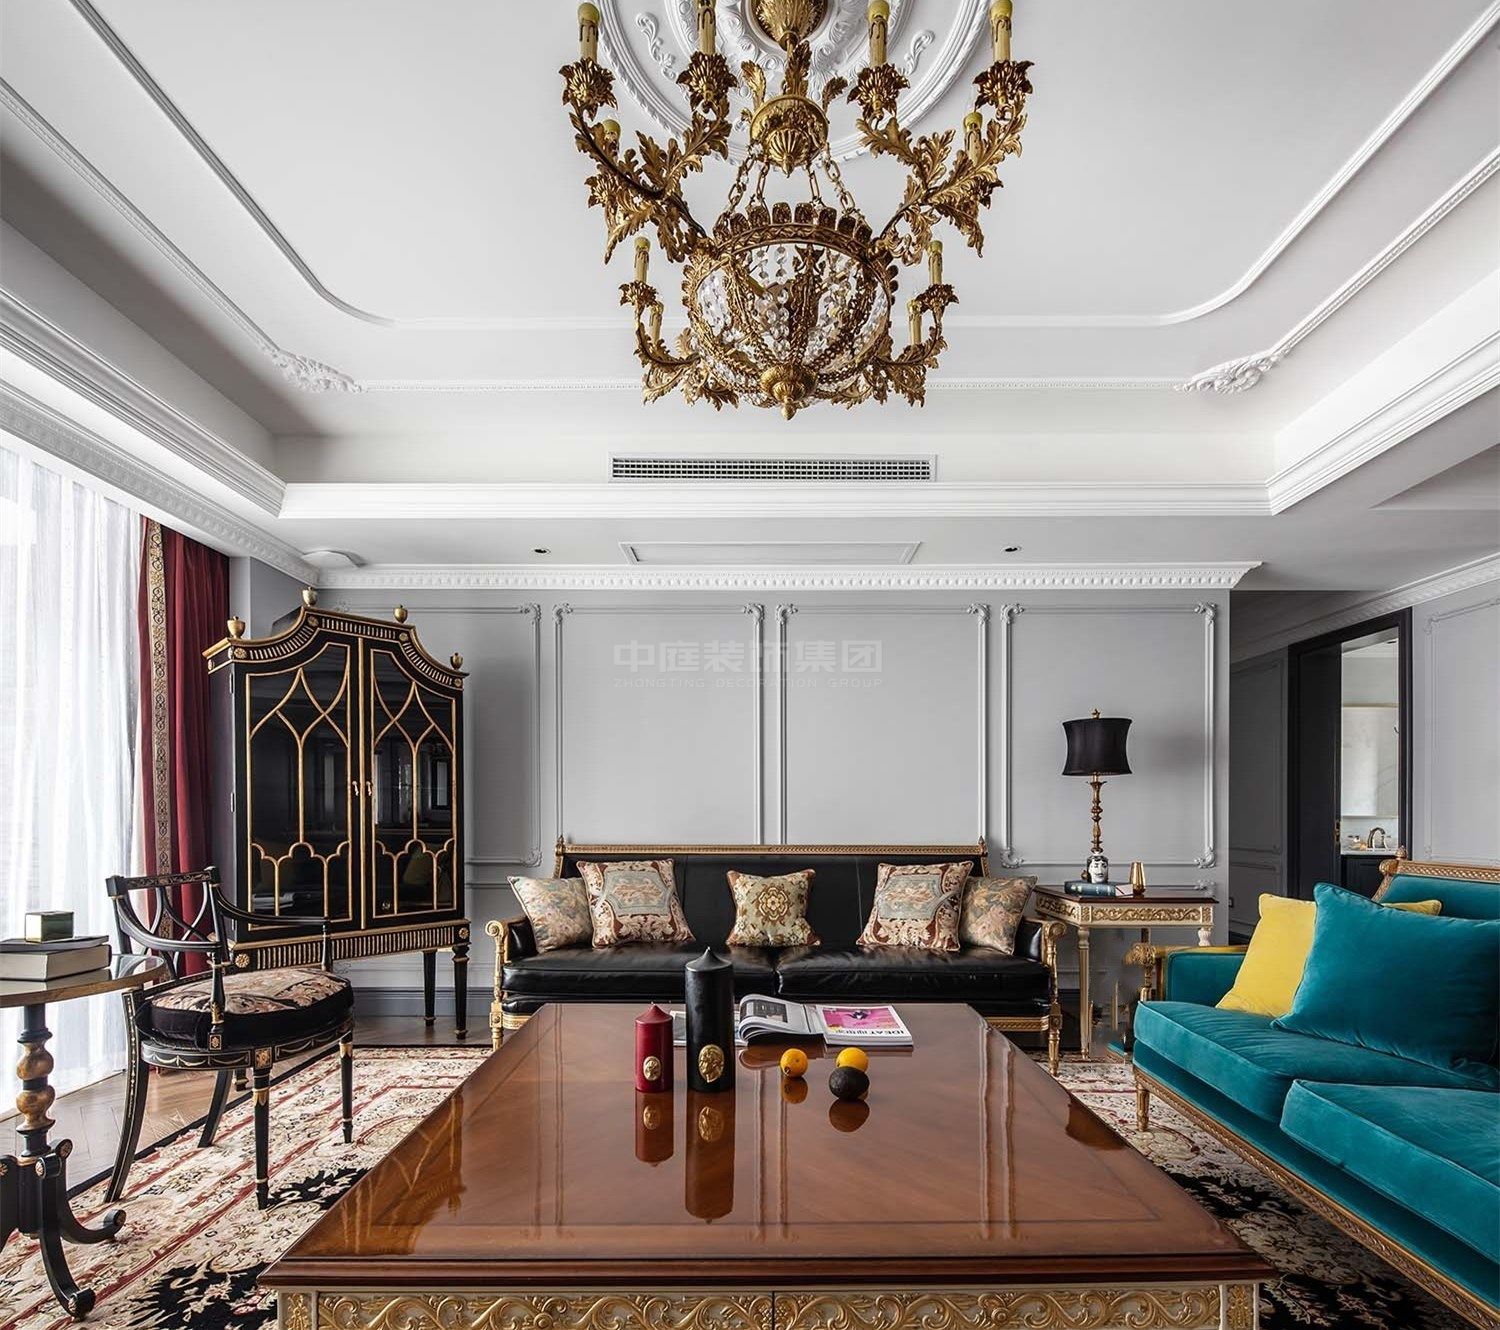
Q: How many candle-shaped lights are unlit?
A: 10